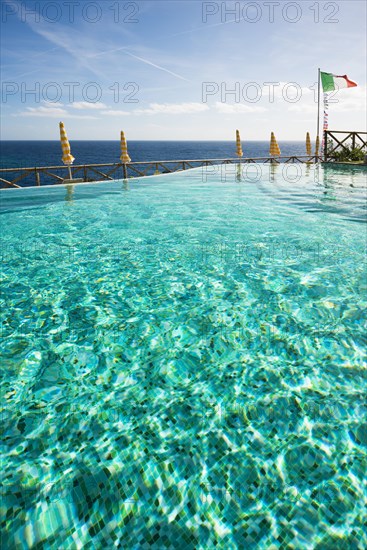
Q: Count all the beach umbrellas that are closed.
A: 6